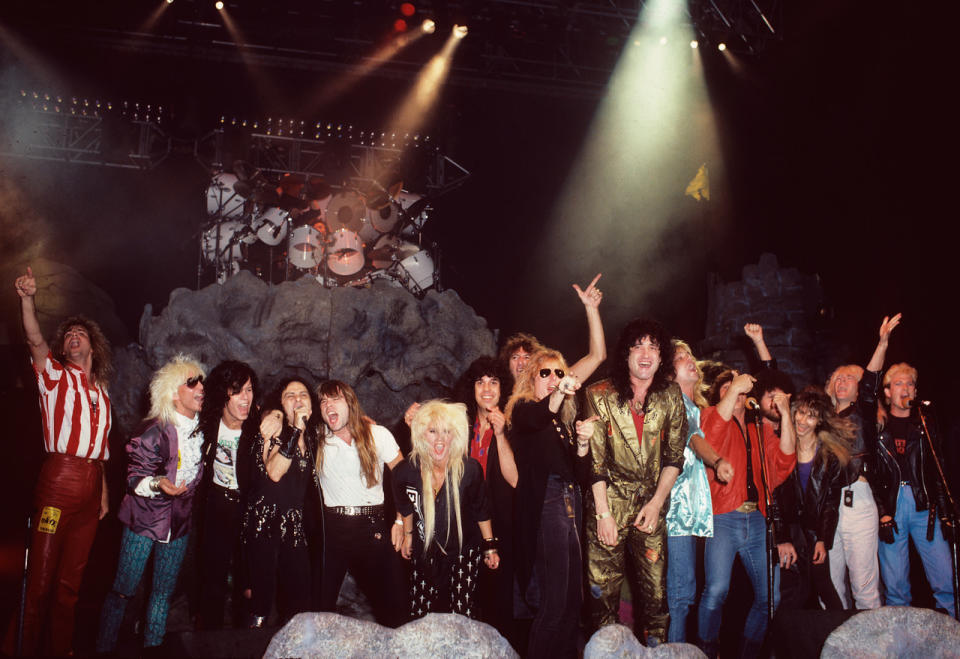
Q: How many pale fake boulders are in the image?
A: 3